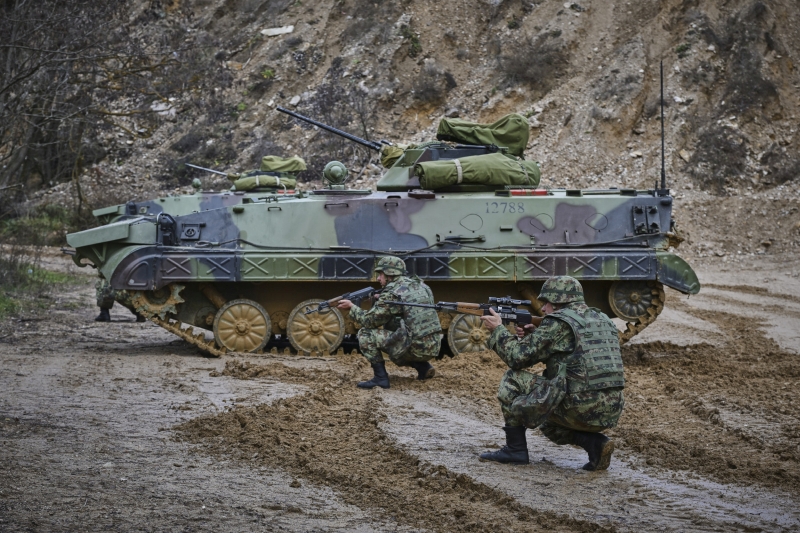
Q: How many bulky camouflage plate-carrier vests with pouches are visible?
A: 2